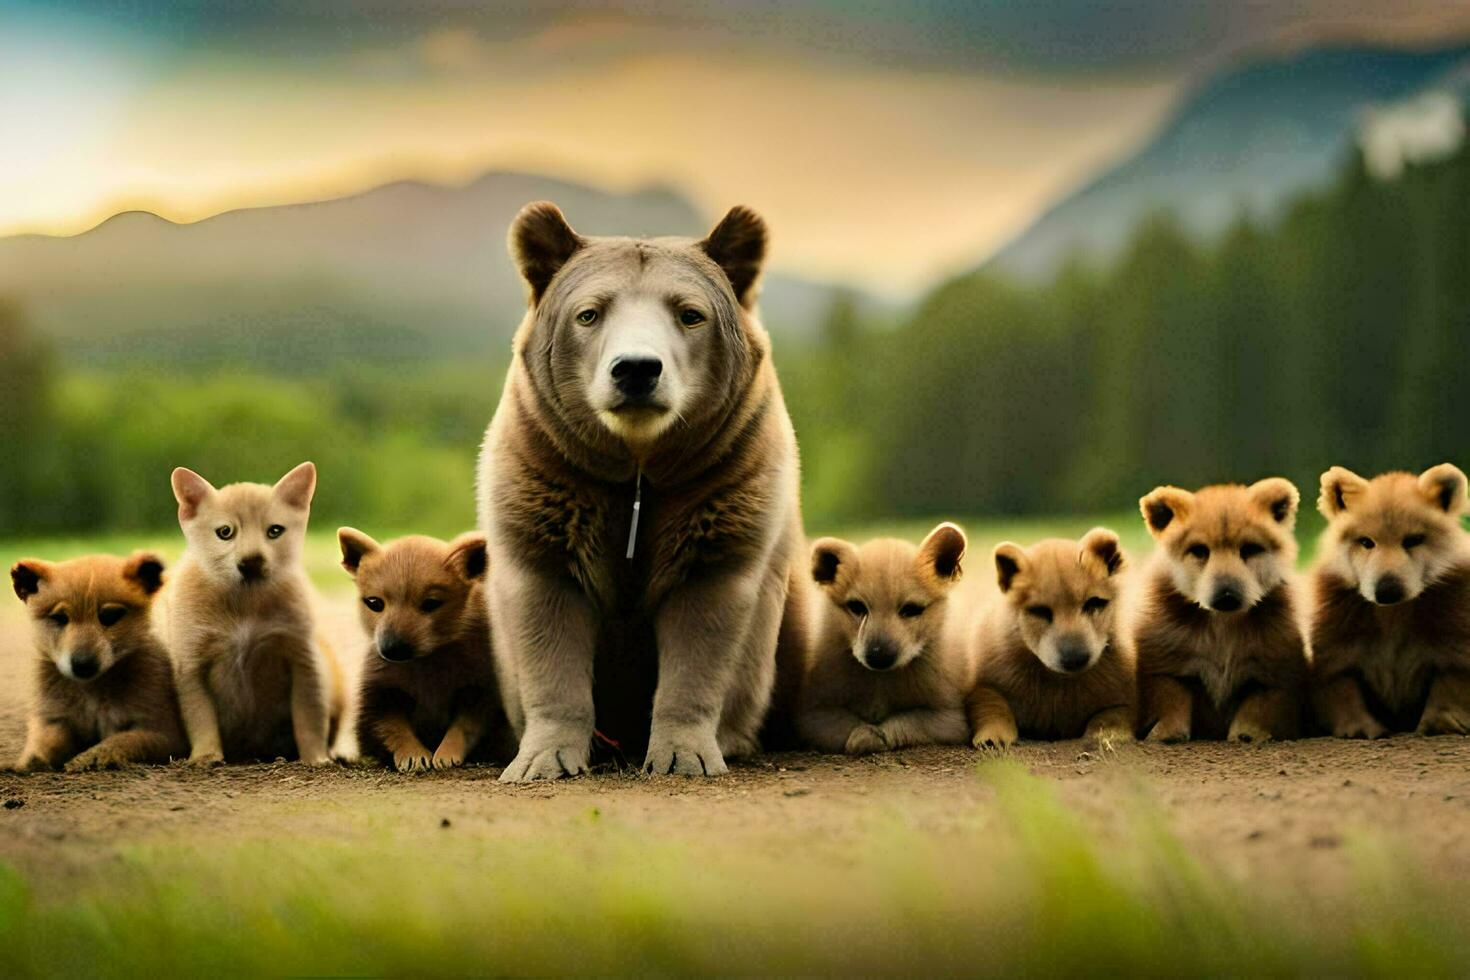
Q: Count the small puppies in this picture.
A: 7